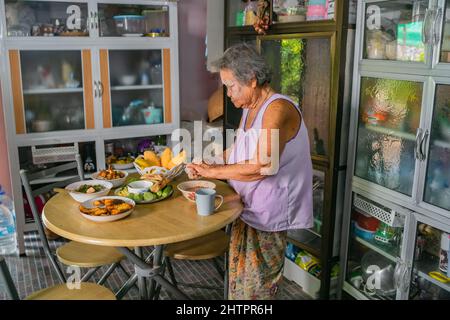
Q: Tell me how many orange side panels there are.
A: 4